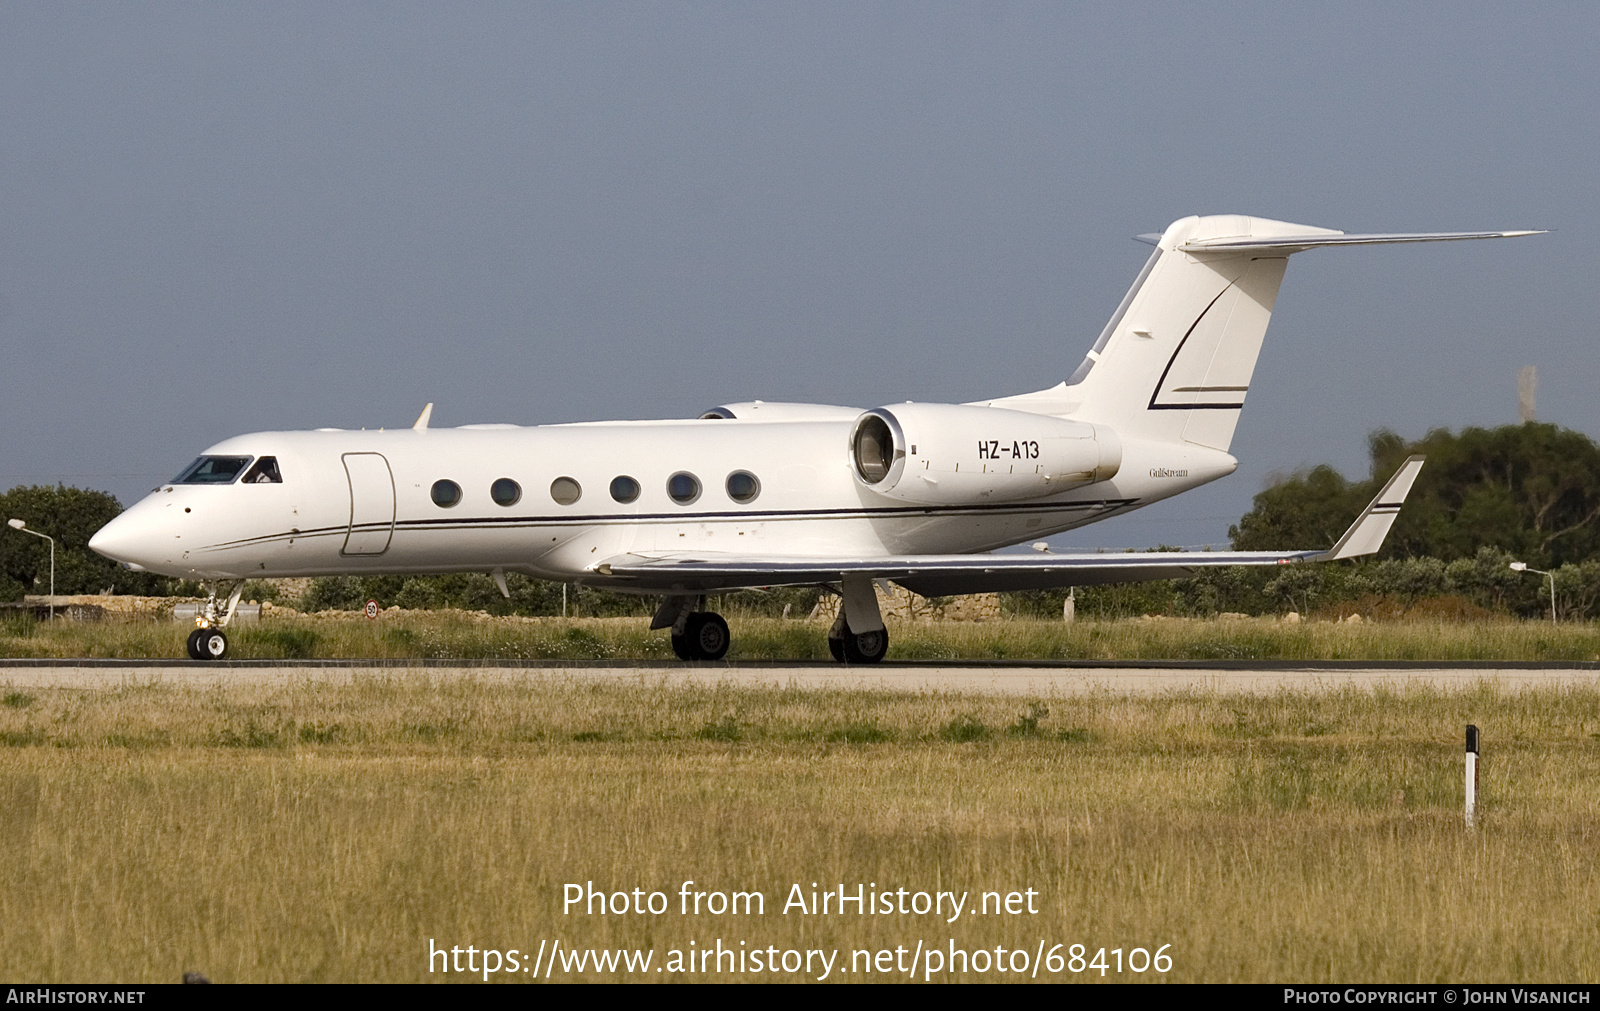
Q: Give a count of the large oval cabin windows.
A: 6